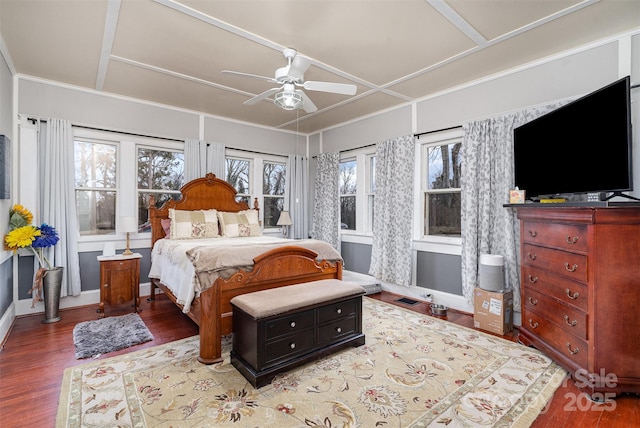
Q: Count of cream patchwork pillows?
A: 2